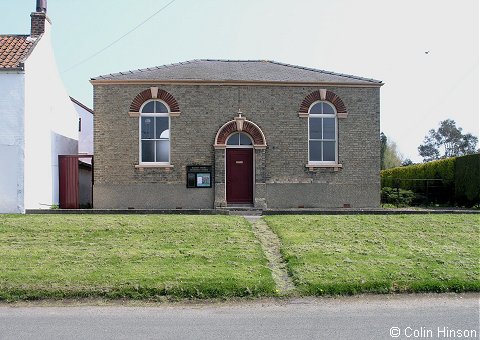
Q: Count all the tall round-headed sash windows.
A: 2